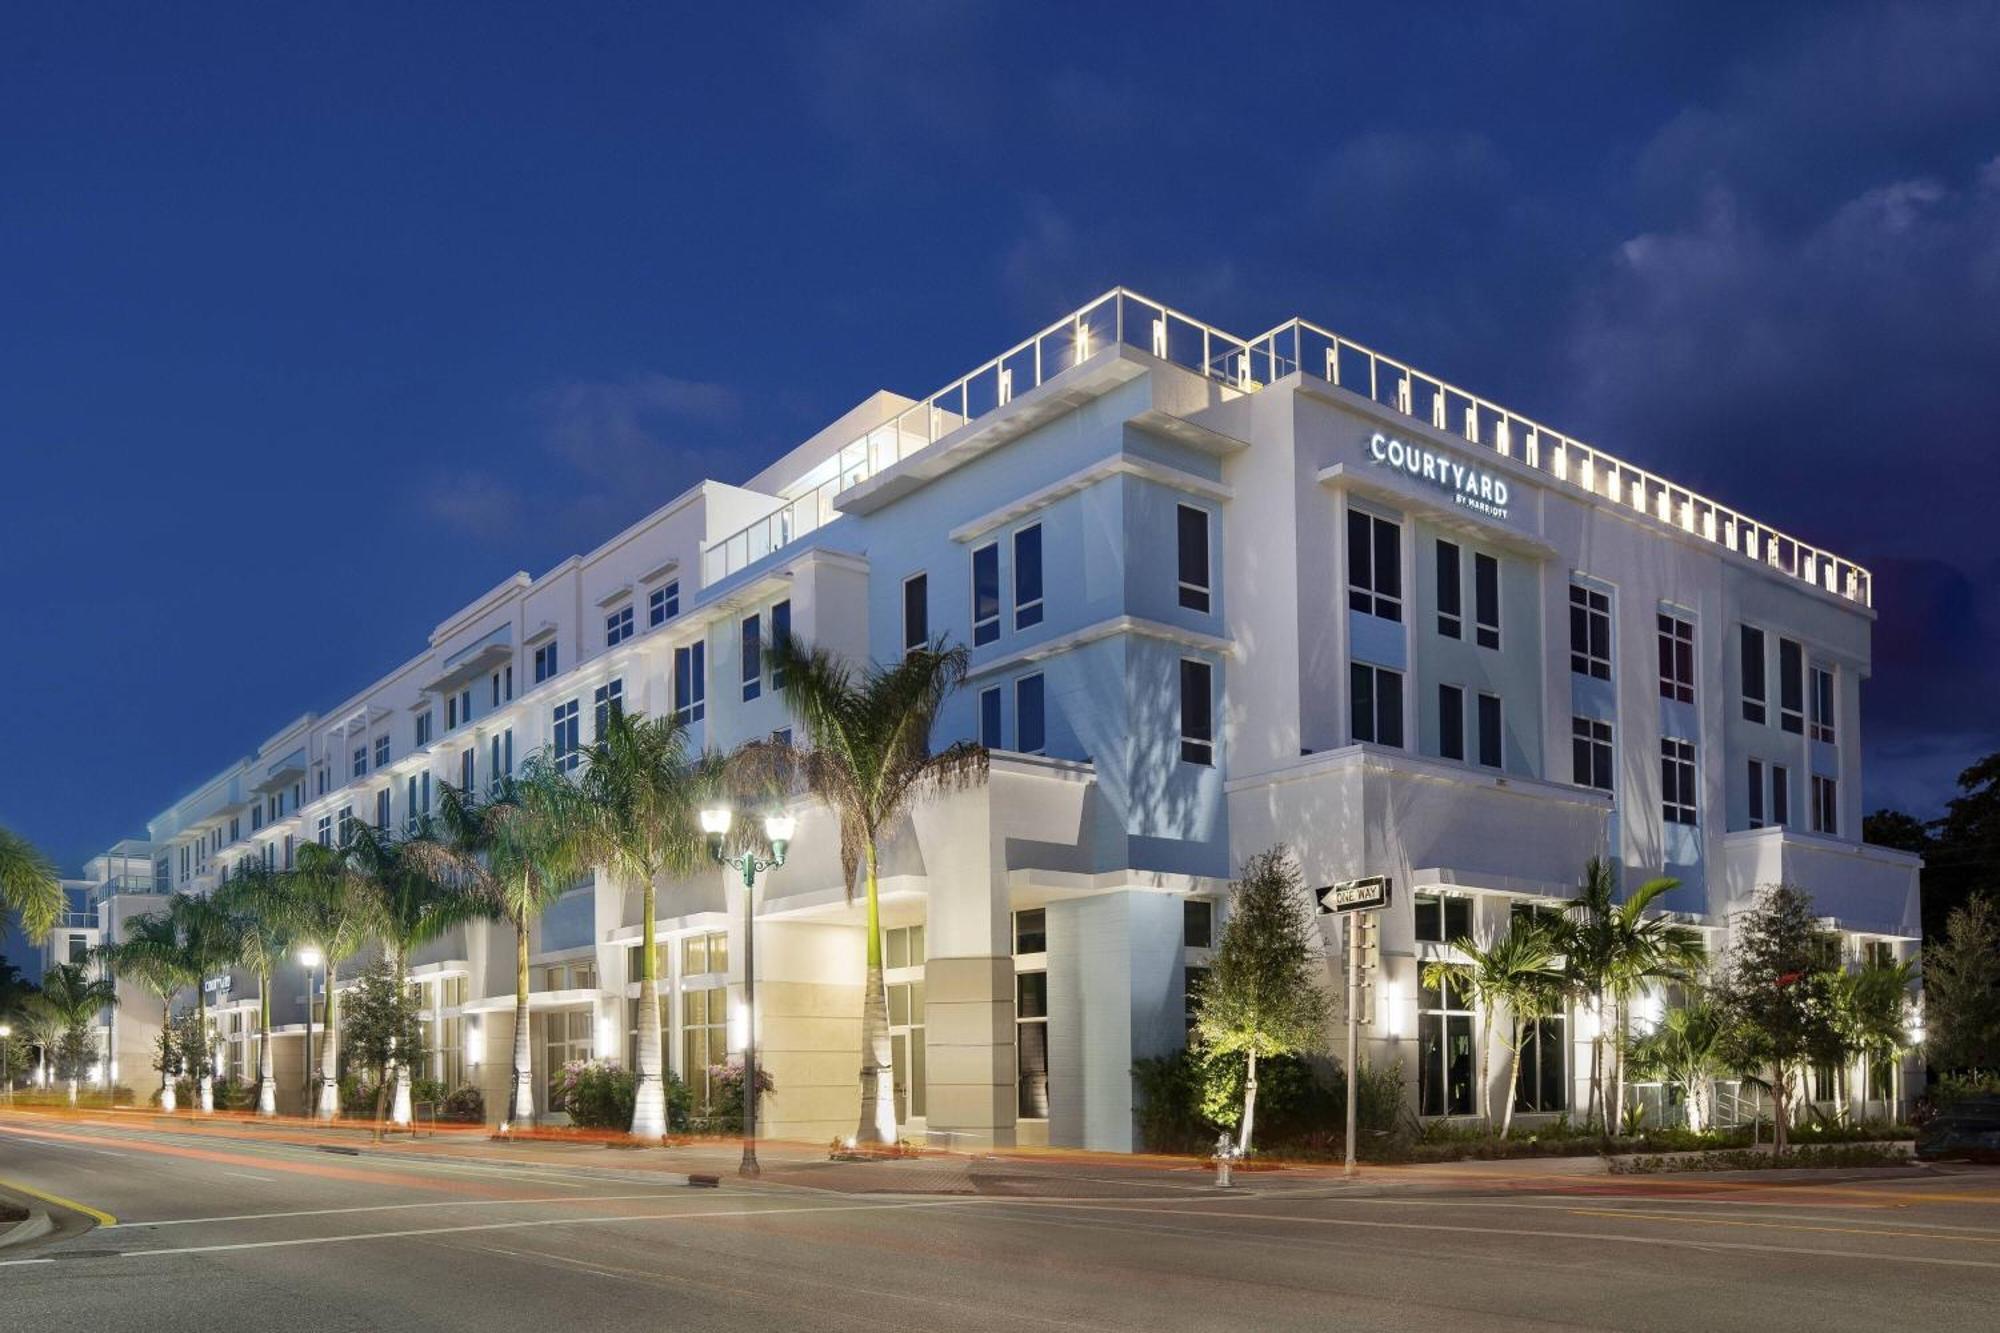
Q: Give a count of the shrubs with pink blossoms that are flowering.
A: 2